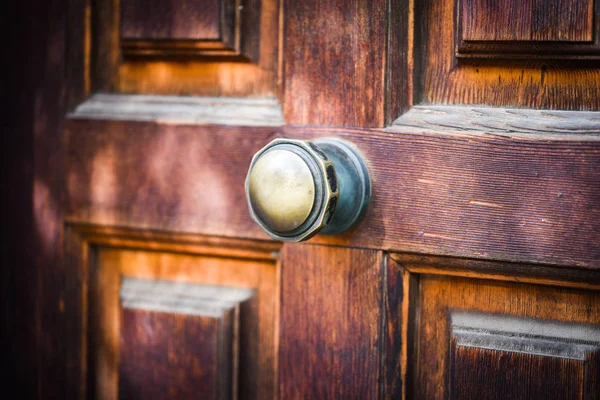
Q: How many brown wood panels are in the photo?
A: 4